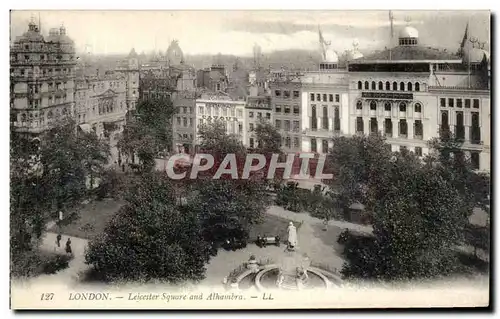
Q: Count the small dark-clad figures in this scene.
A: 2